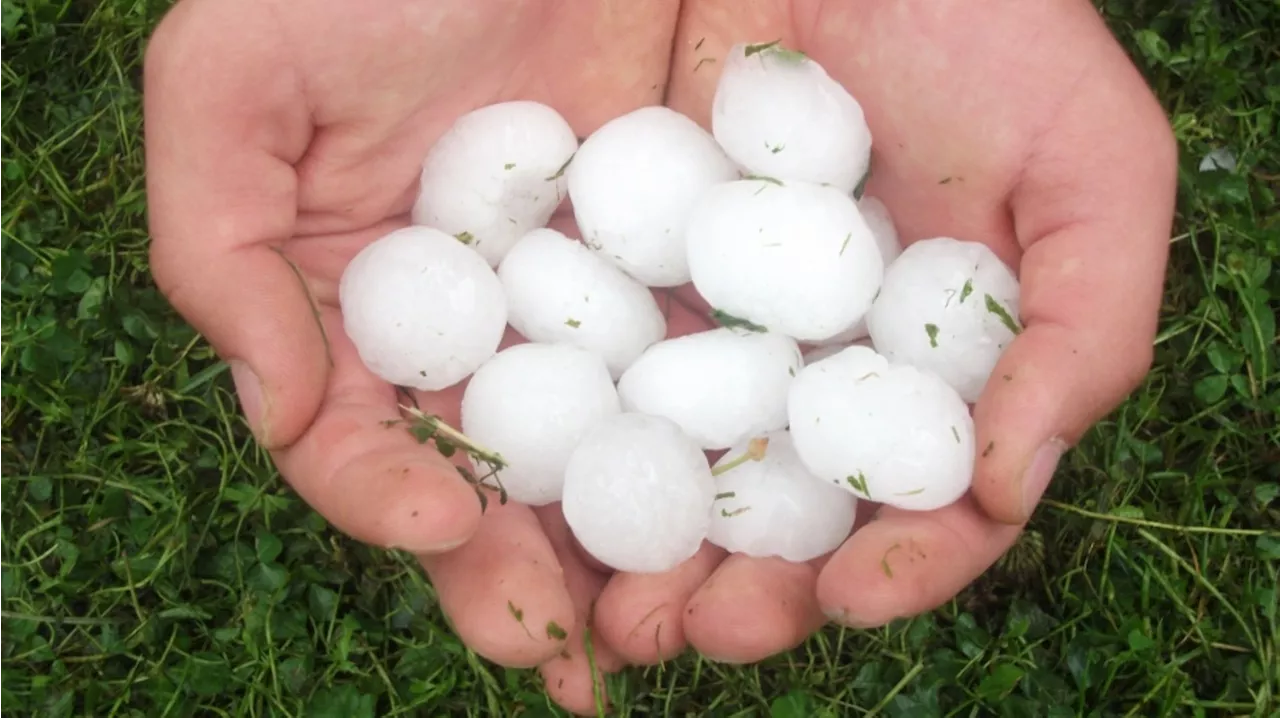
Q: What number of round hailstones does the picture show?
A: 13